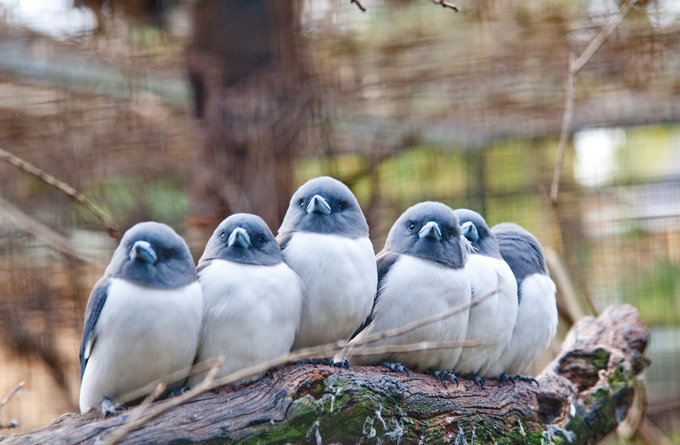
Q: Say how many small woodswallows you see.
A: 6